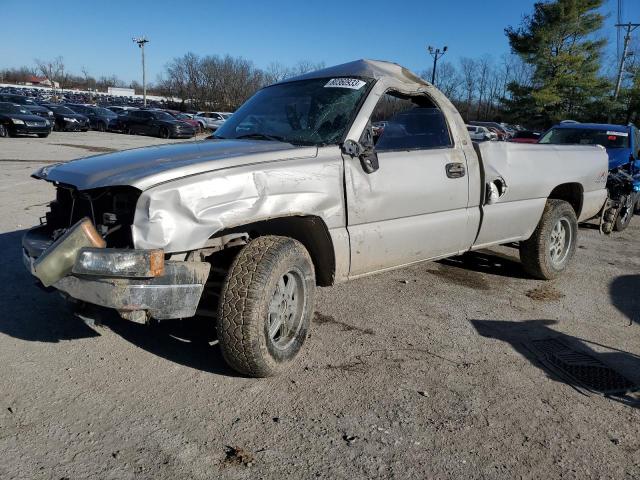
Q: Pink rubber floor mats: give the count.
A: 0